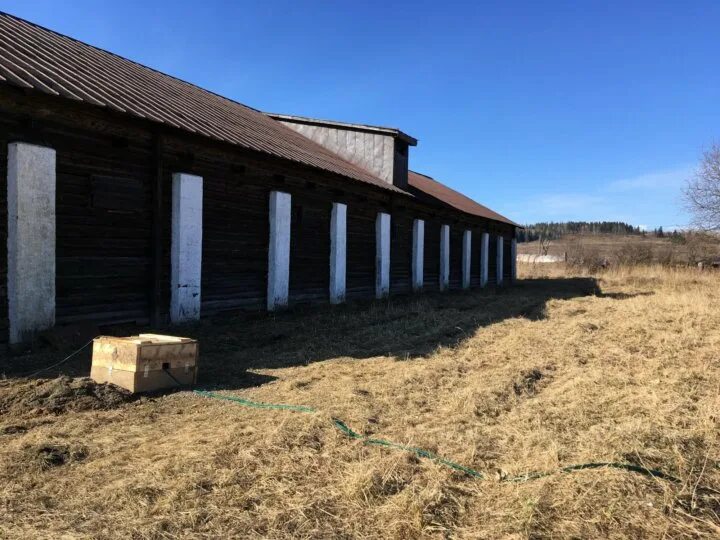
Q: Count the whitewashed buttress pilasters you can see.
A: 11